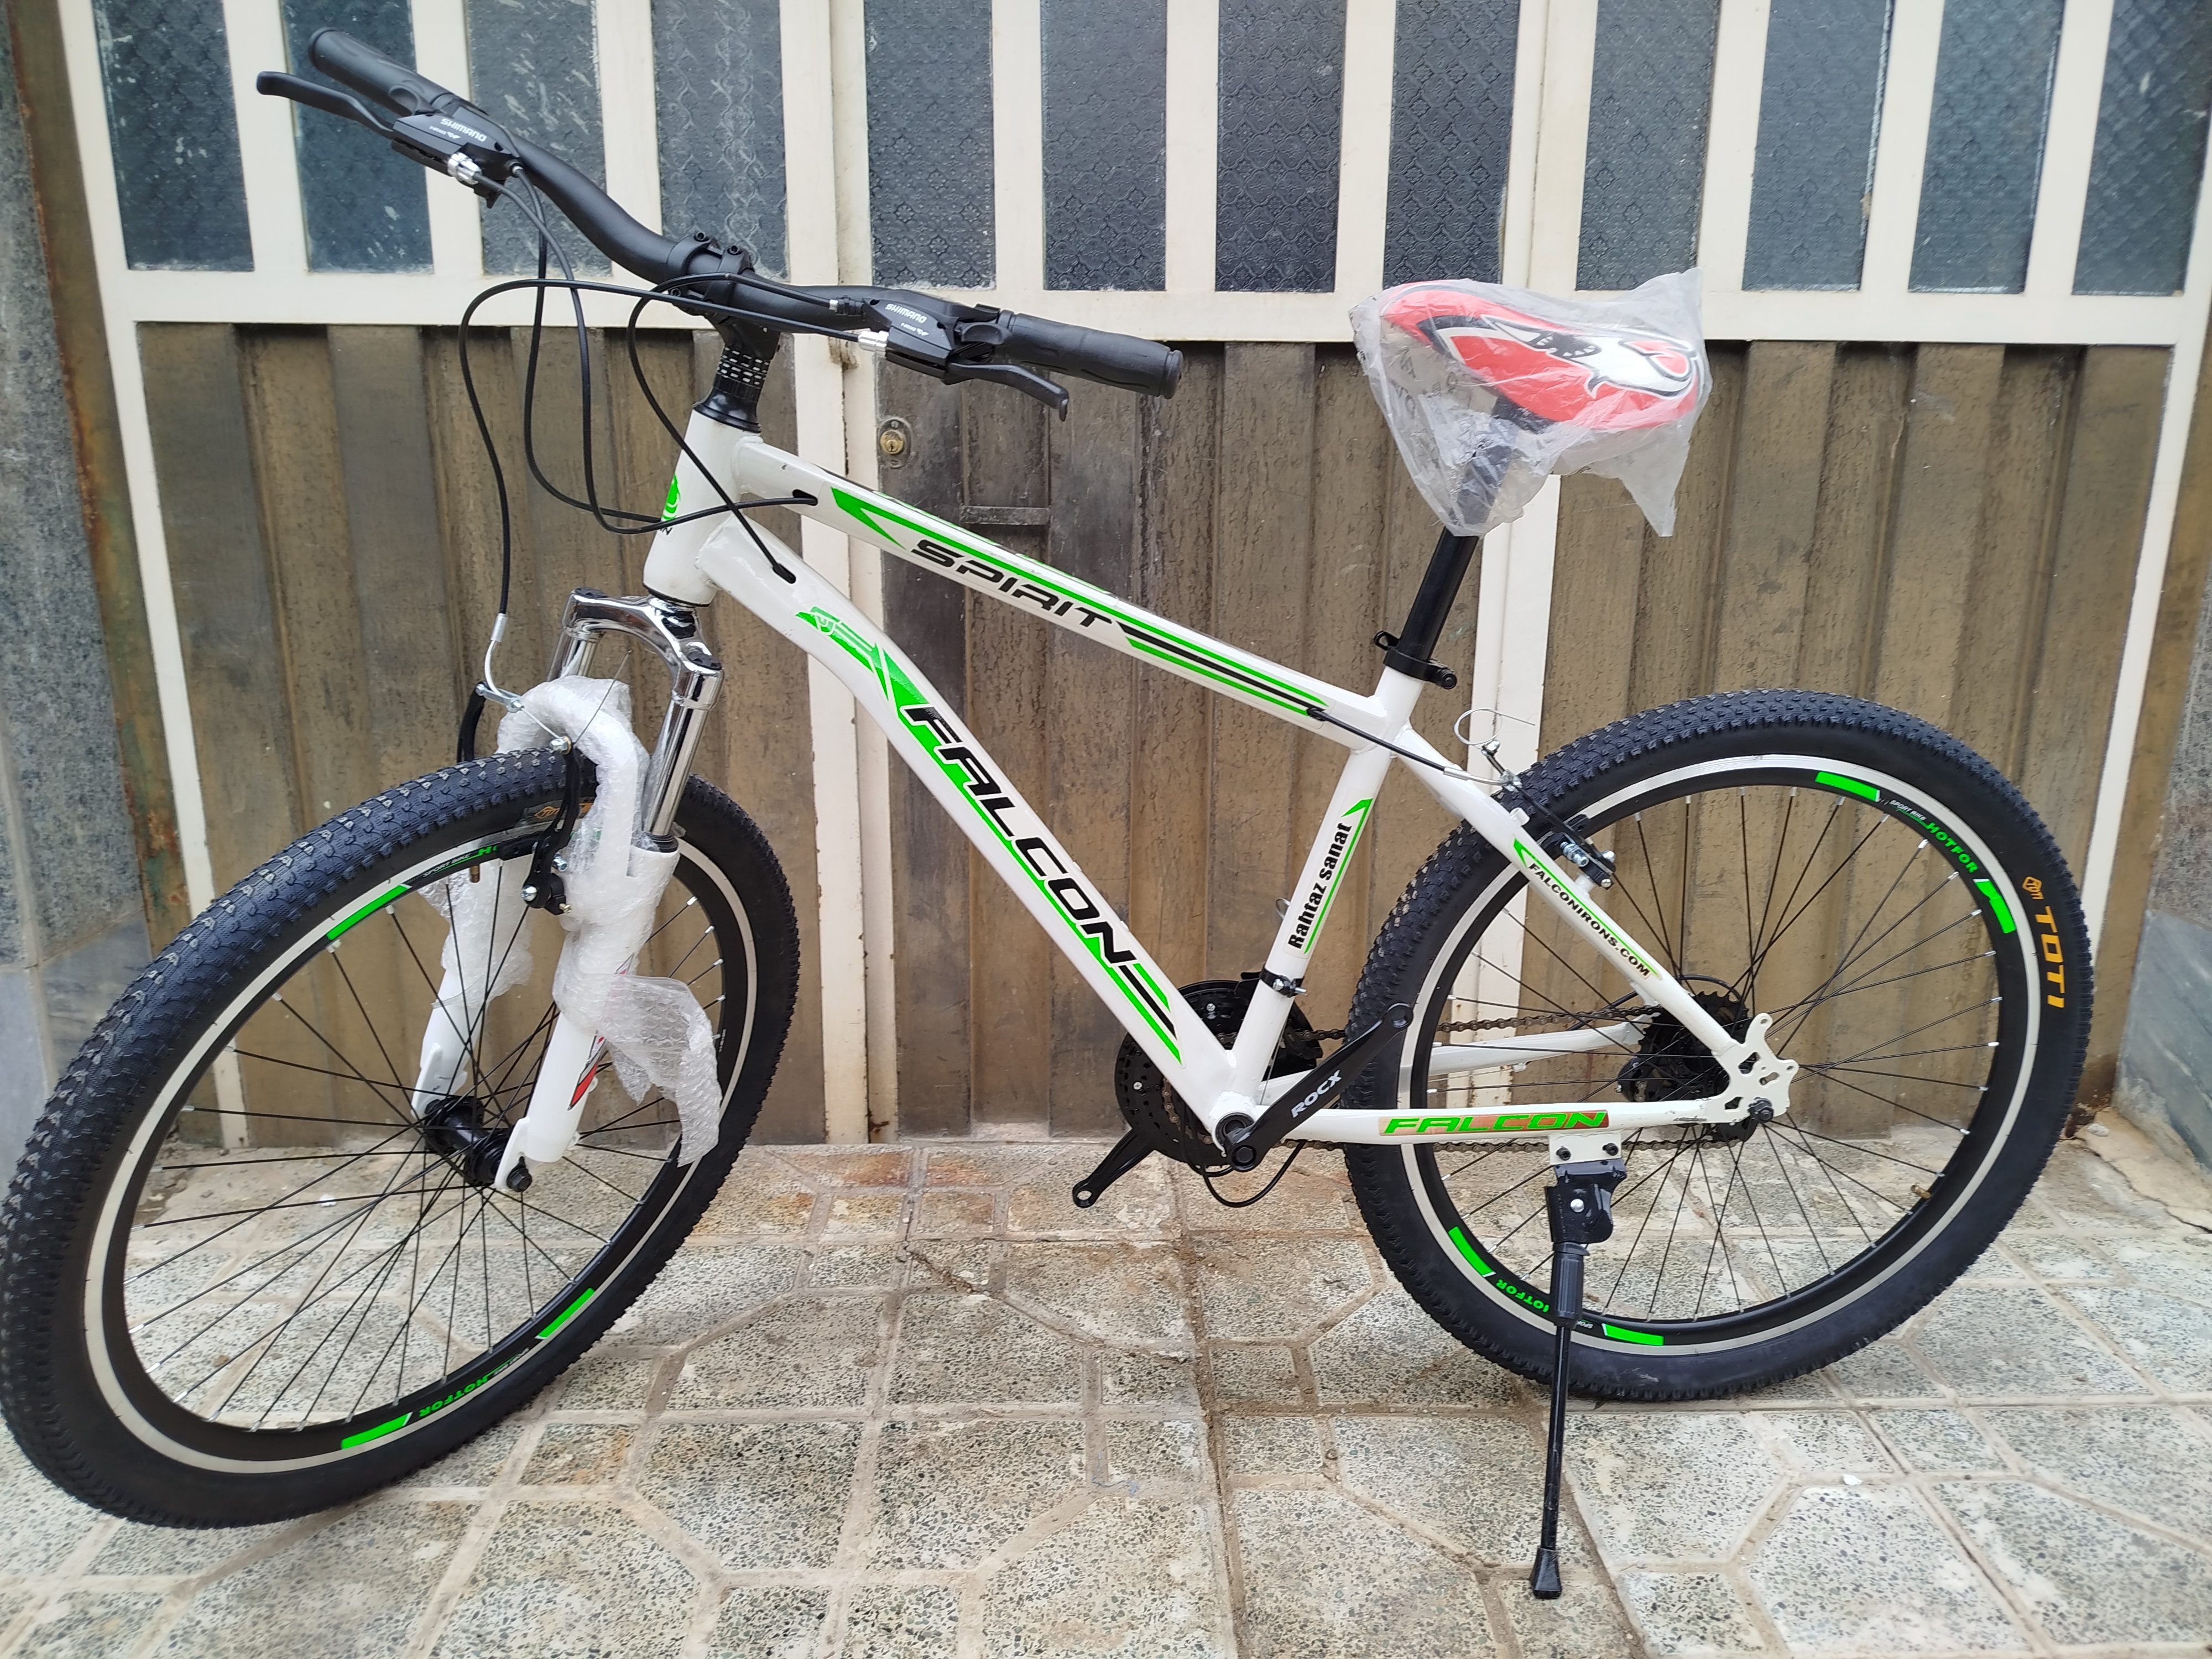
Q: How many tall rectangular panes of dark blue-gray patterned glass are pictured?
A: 12